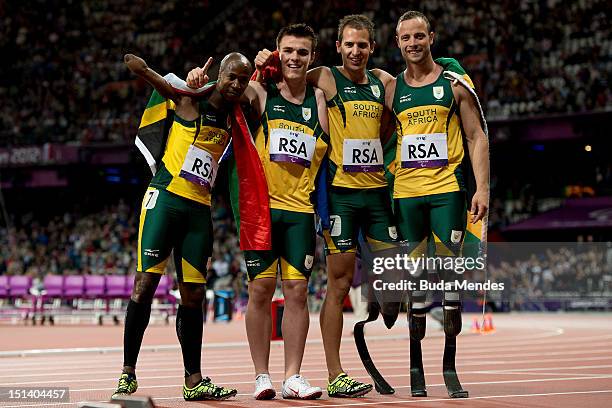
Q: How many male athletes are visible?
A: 4